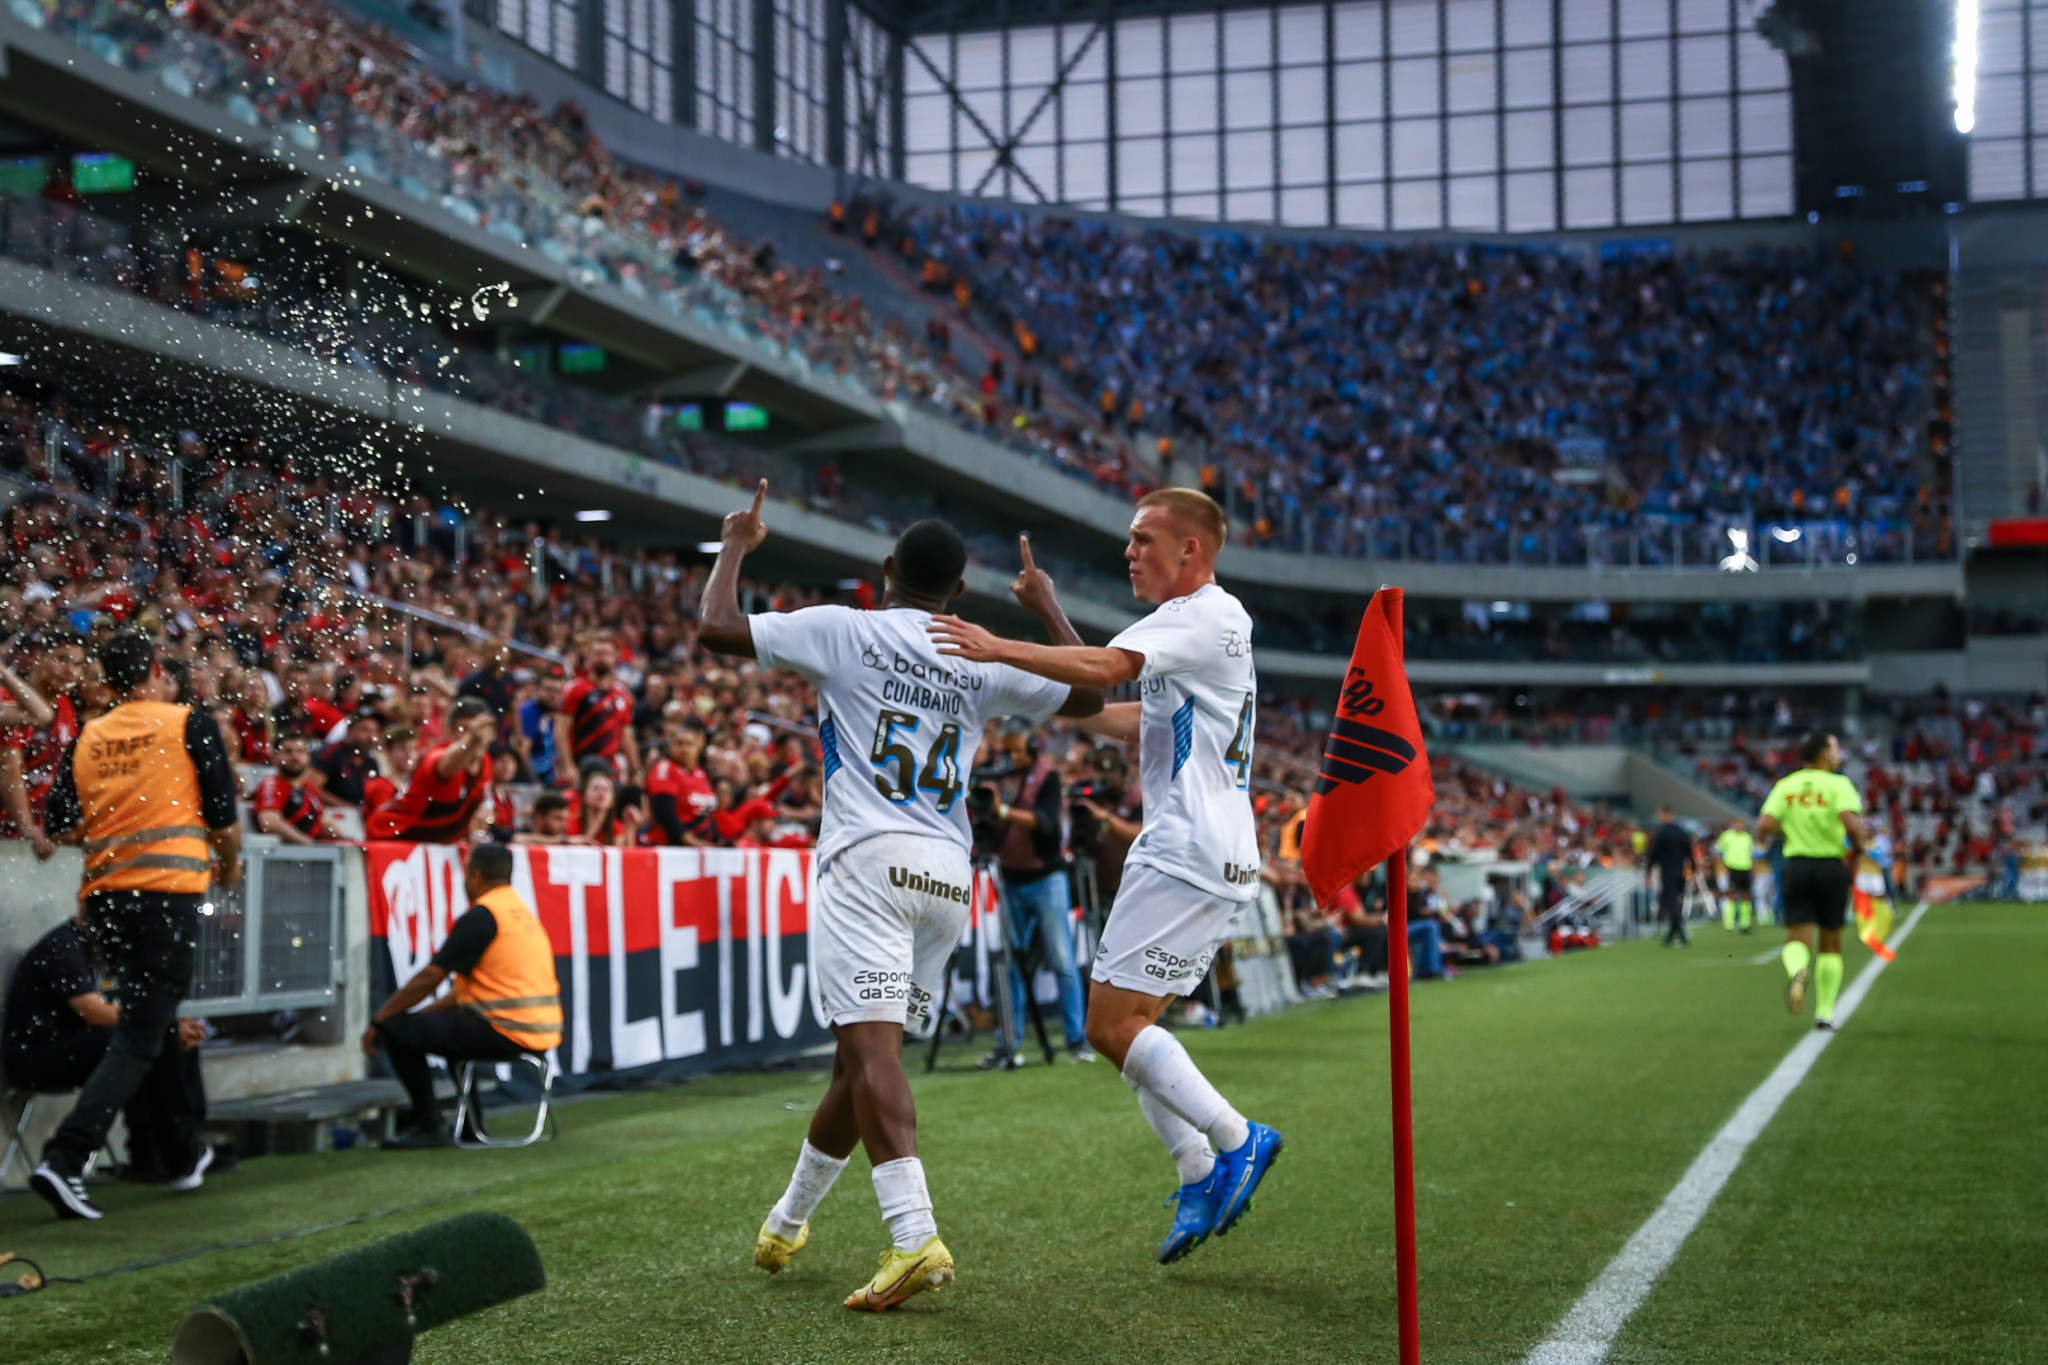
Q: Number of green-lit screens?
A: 6